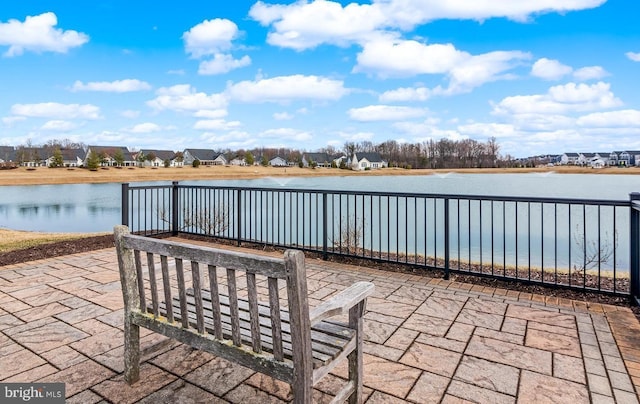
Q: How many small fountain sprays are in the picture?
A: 3